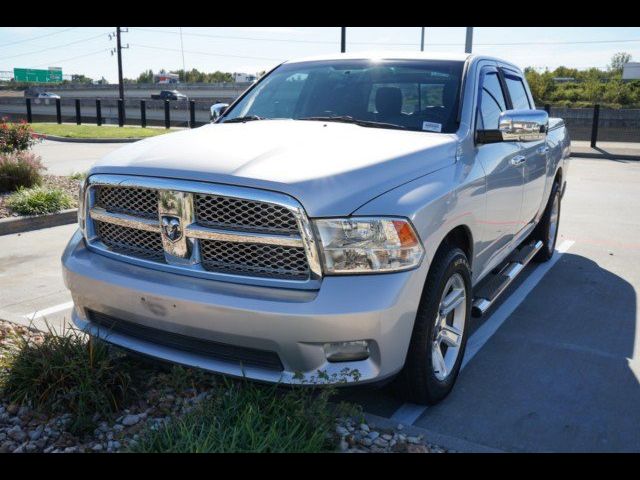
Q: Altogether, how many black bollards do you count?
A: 10